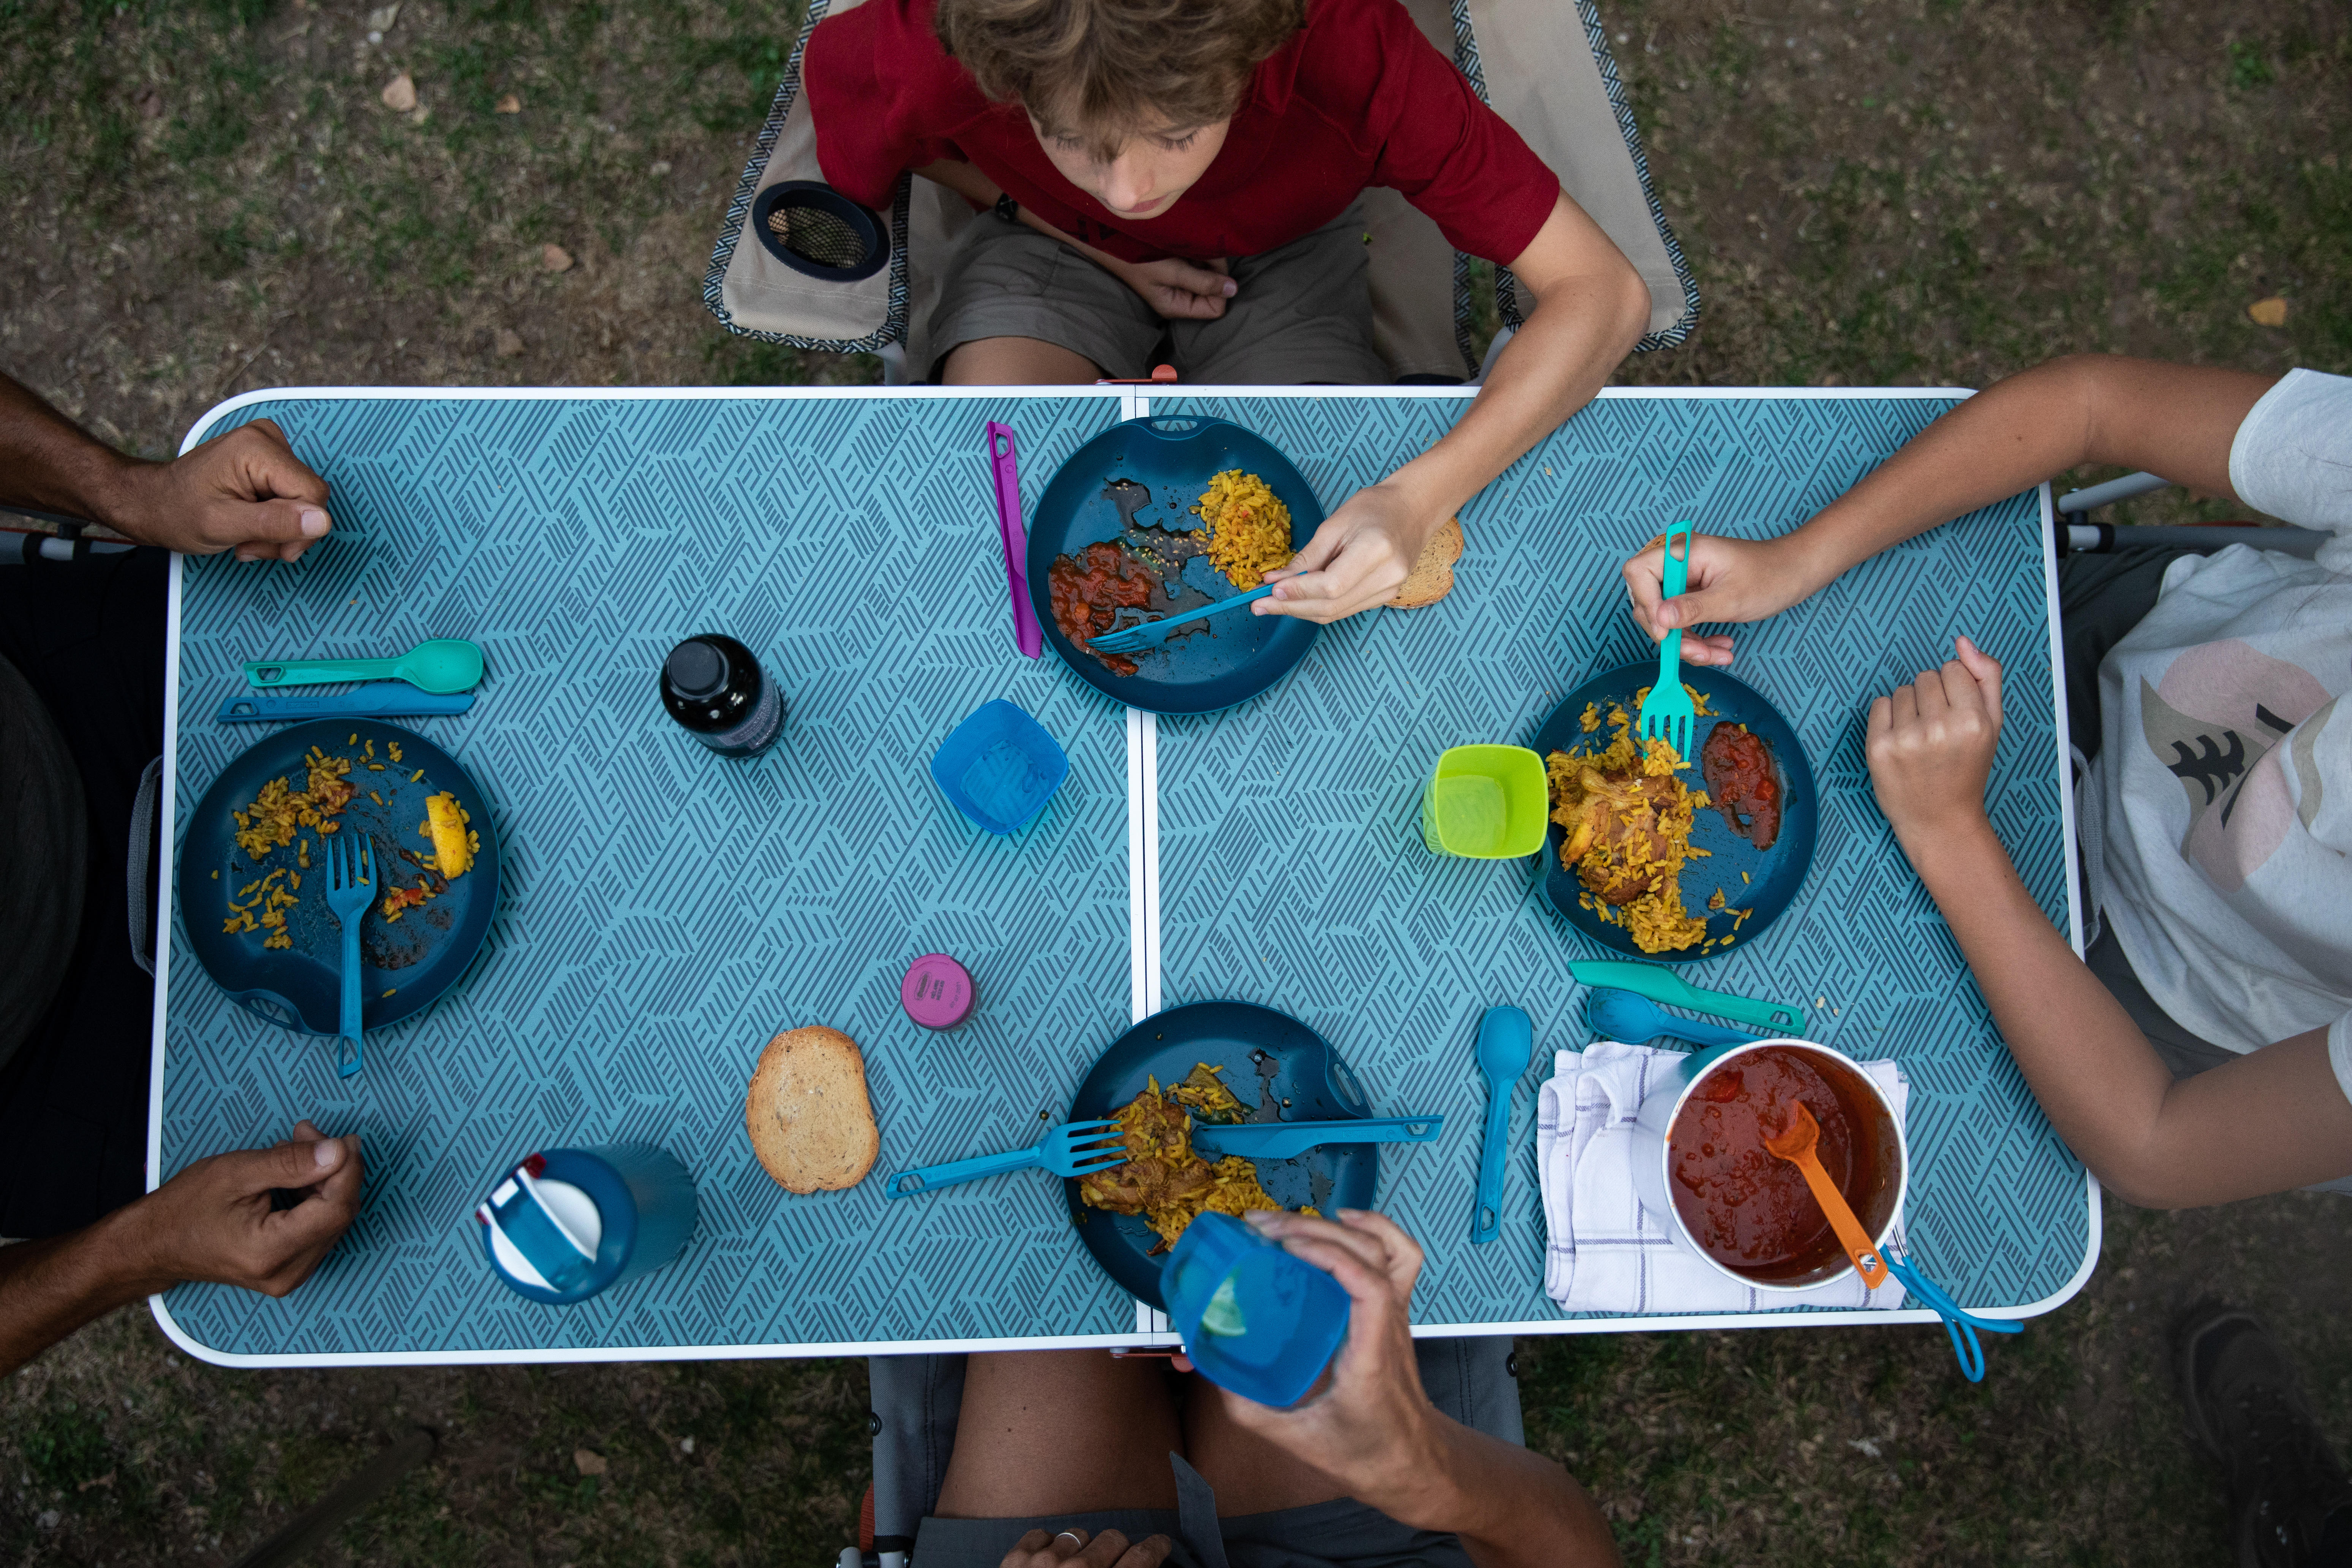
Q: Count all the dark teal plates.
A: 4